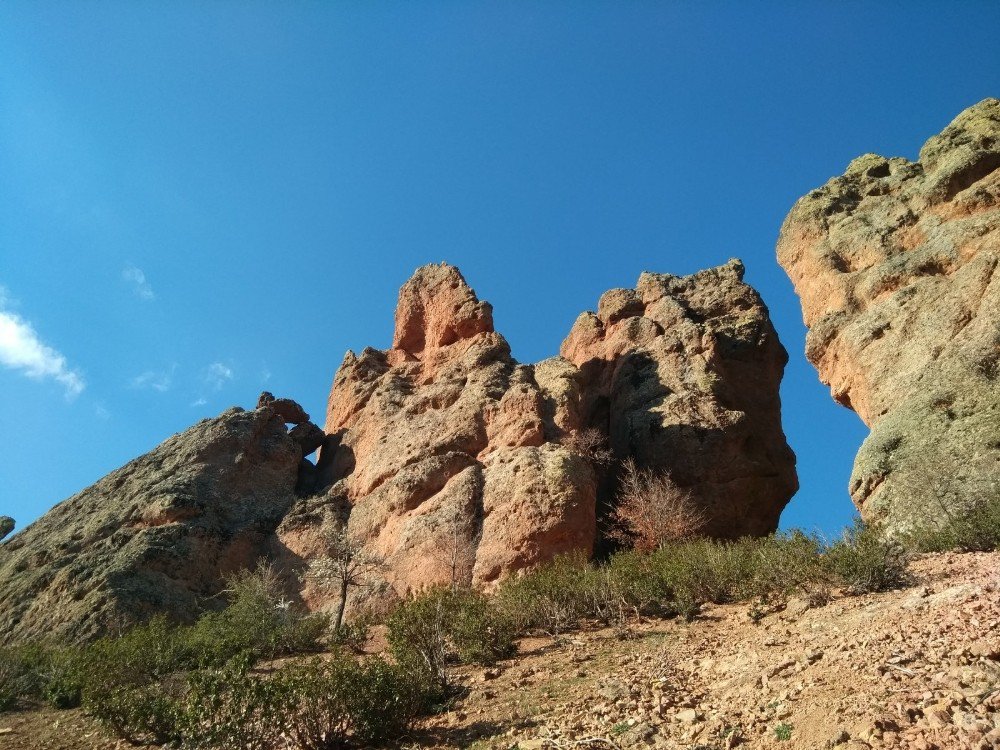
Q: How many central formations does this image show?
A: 2